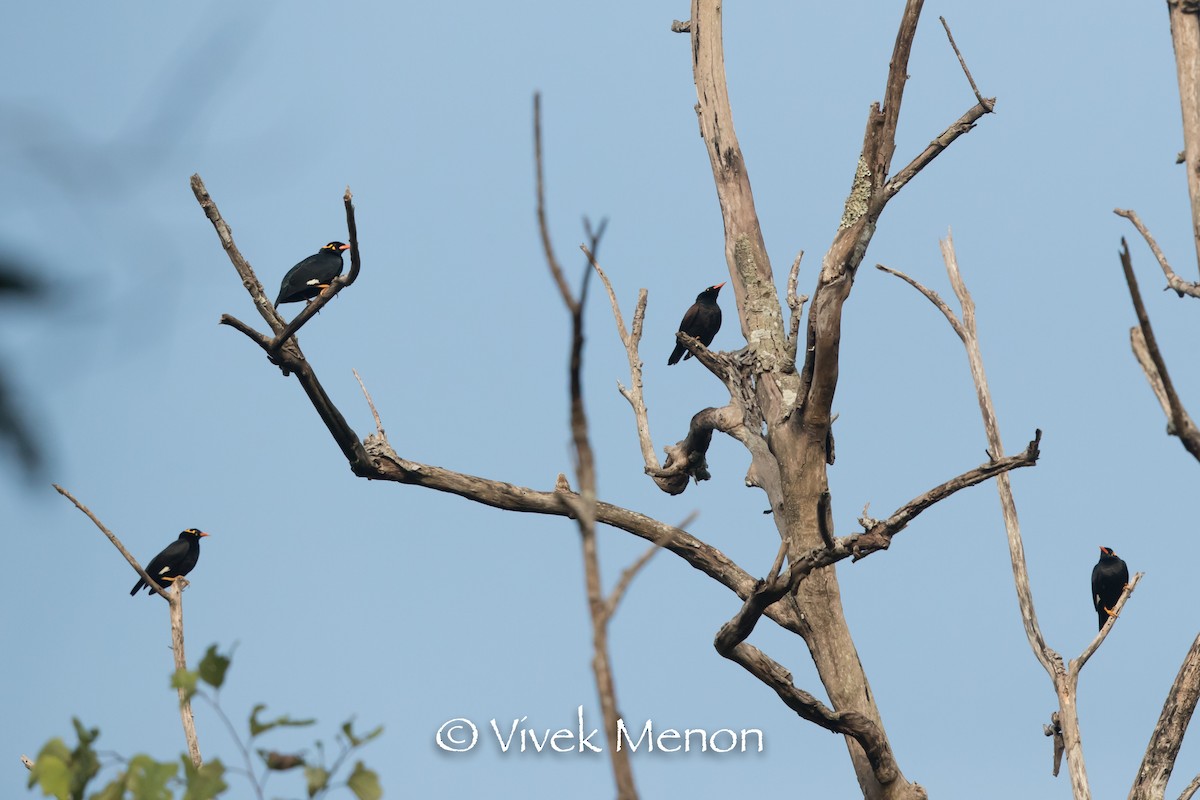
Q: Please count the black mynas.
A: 4